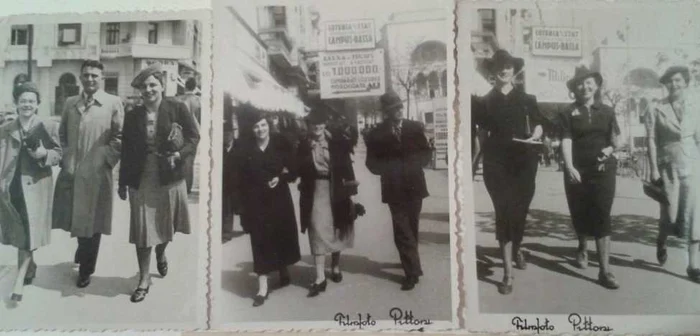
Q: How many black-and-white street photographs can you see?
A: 3